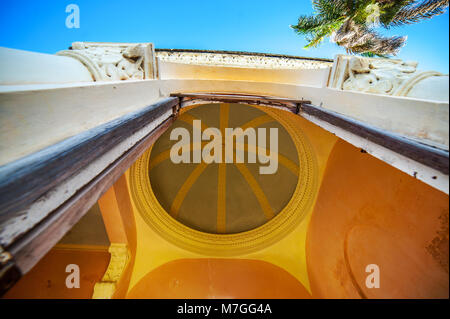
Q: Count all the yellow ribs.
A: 8